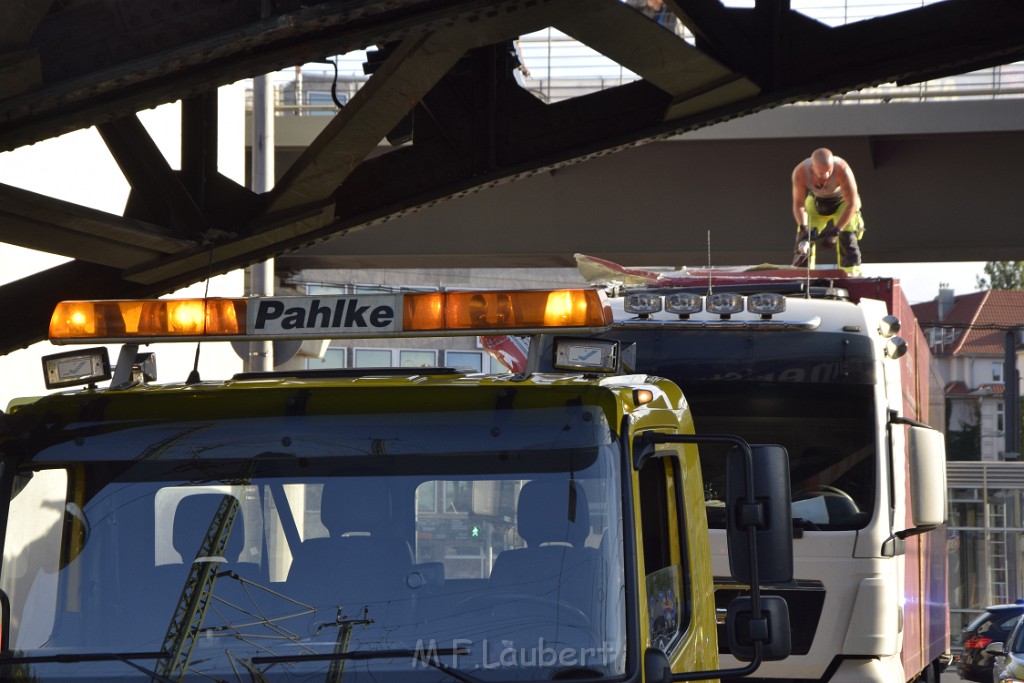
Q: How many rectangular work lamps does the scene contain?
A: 2